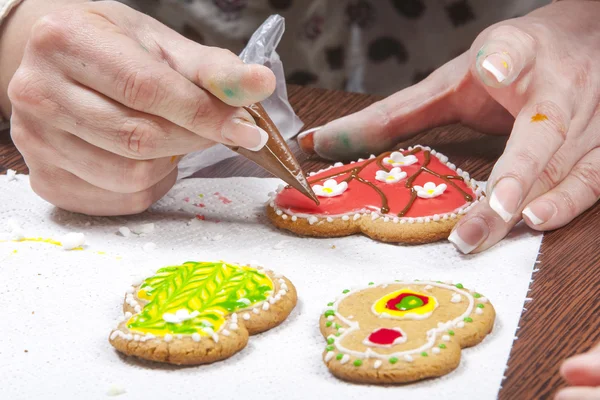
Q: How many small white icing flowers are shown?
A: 4